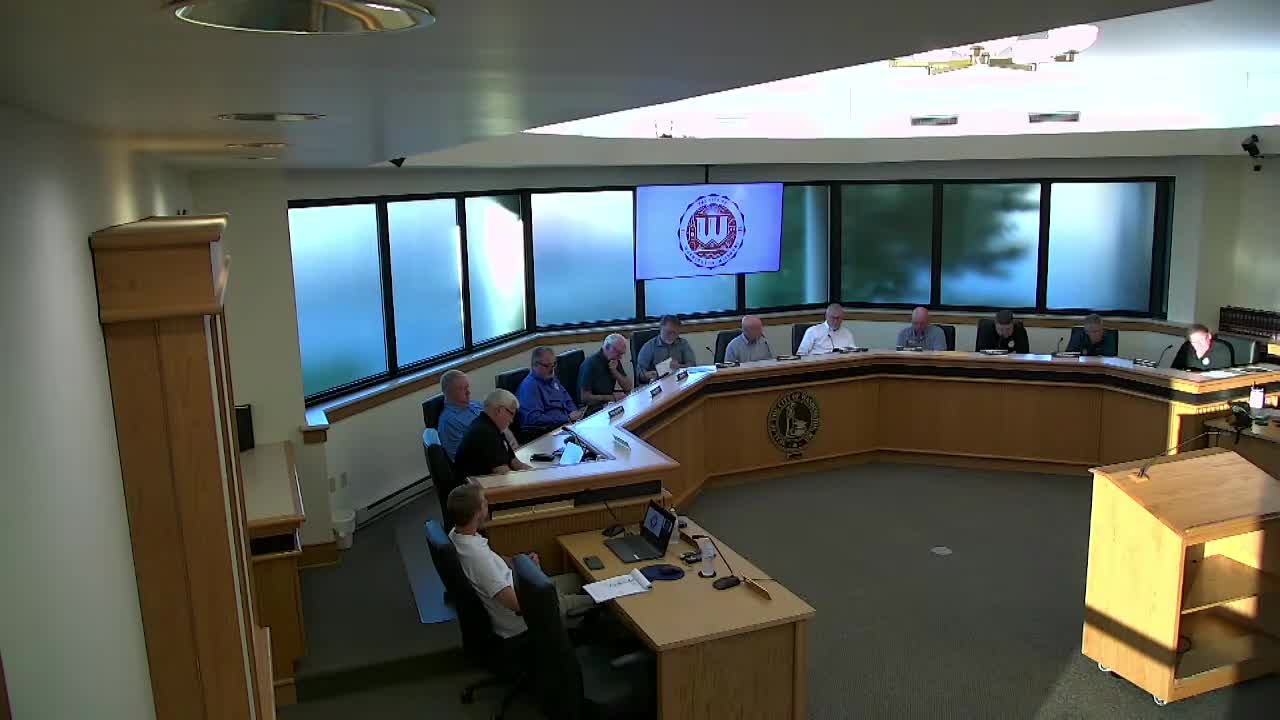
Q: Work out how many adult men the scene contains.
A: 12